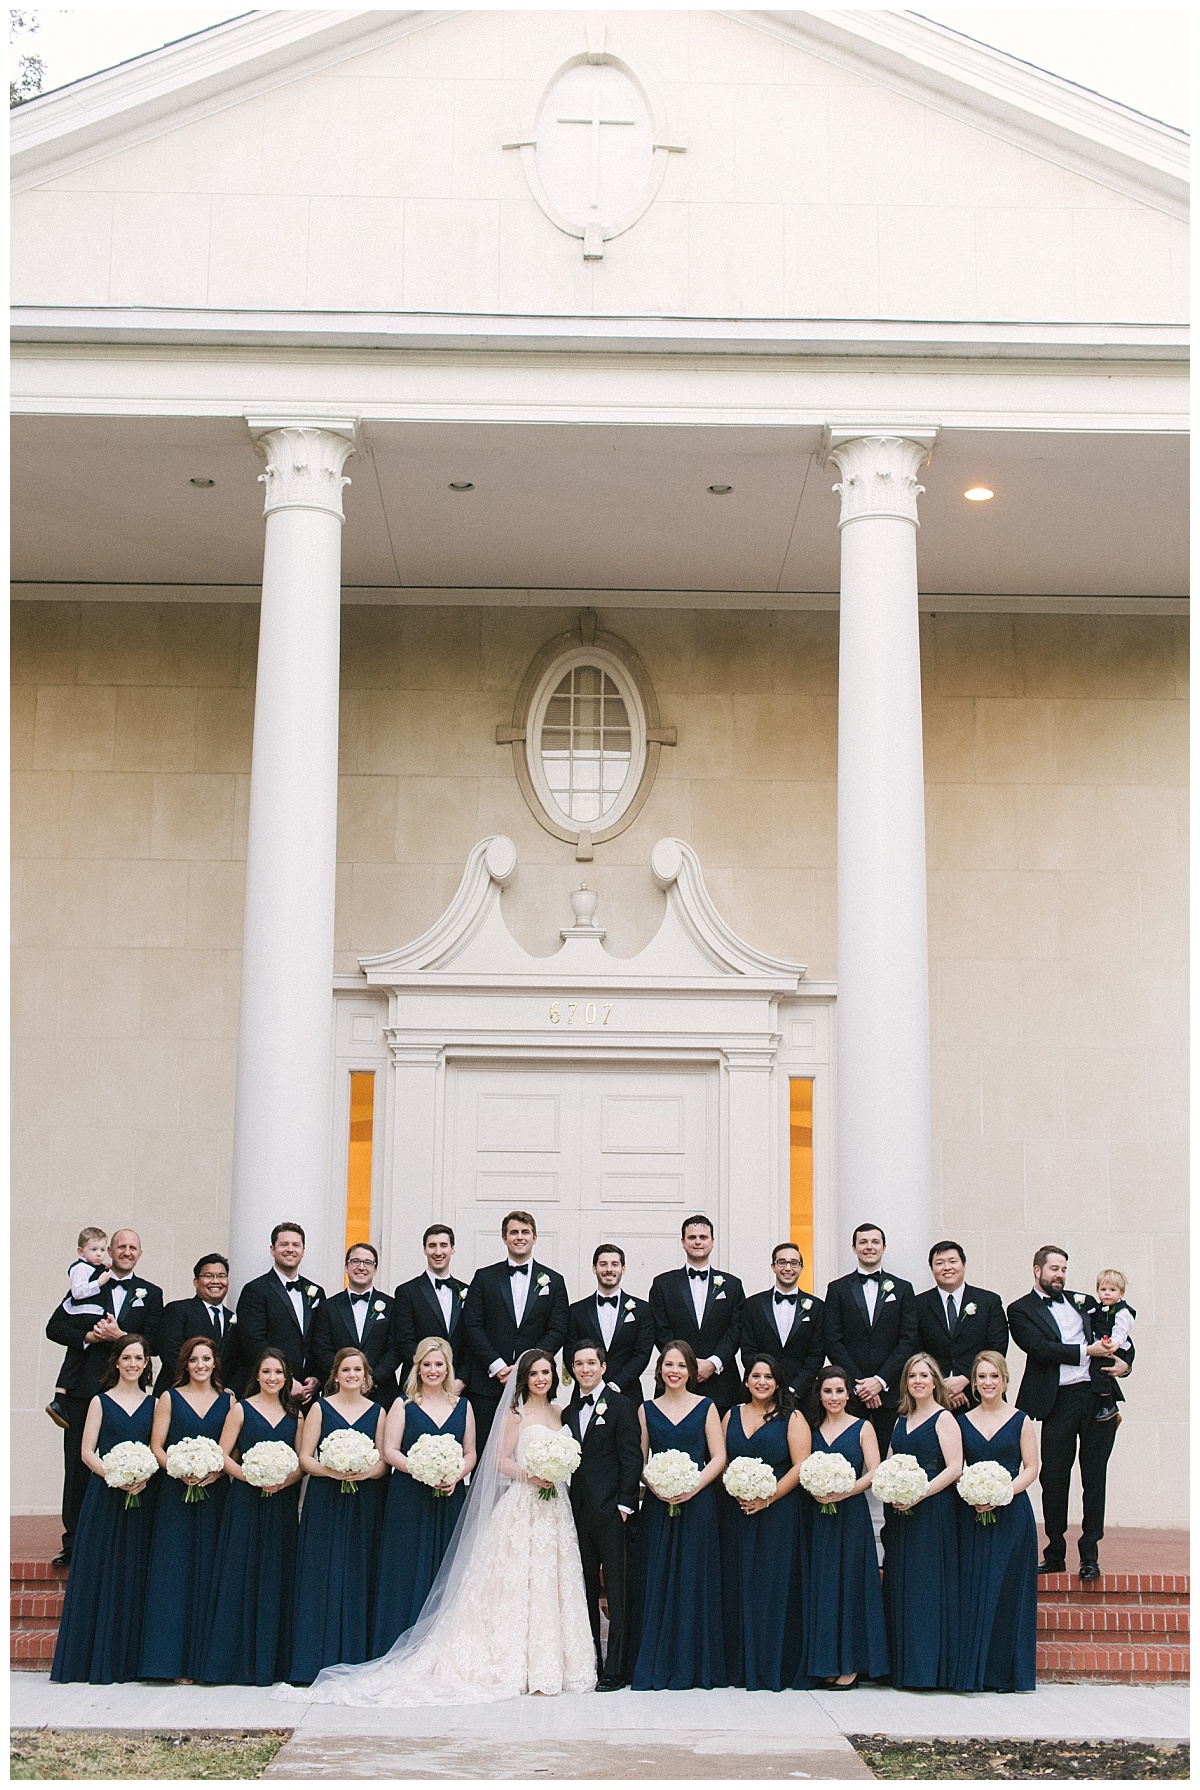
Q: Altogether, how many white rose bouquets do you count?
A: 11